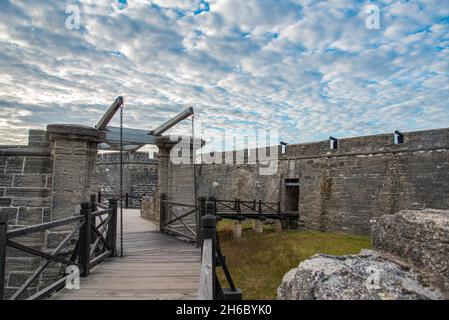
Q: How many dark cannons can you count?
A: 3